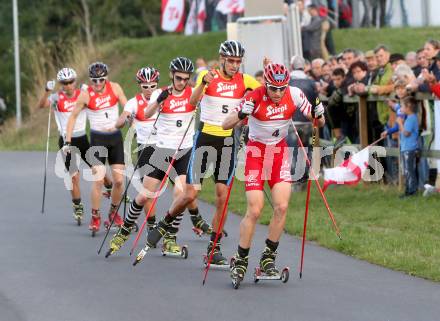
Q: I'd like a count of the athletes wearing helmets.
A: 6